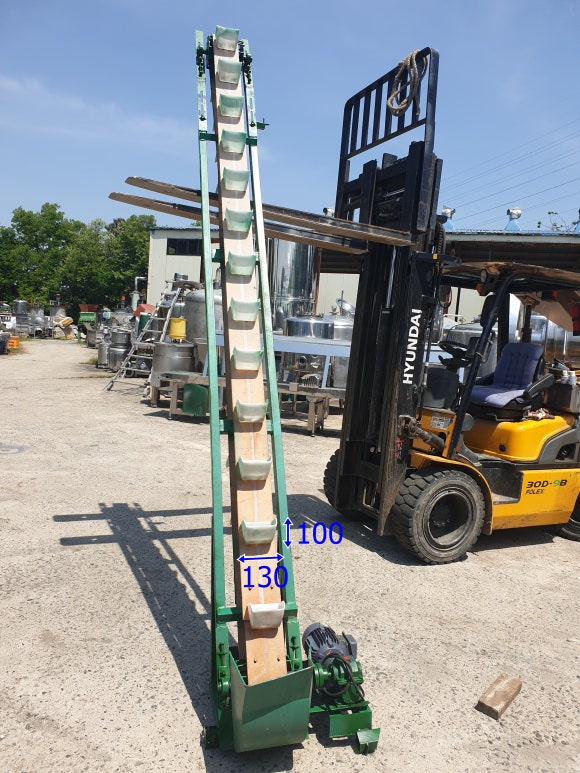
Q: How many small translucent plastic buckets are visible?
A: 13